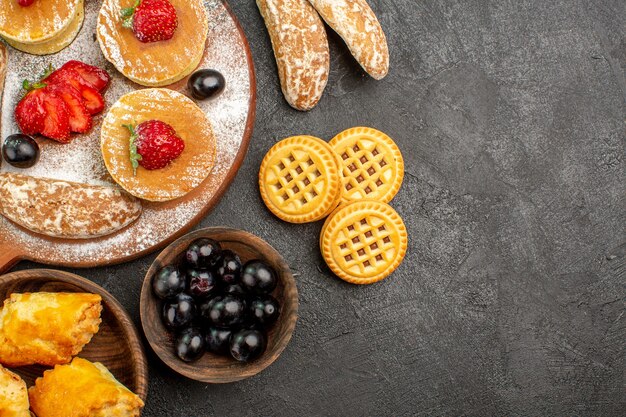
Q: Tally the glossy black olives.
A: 13